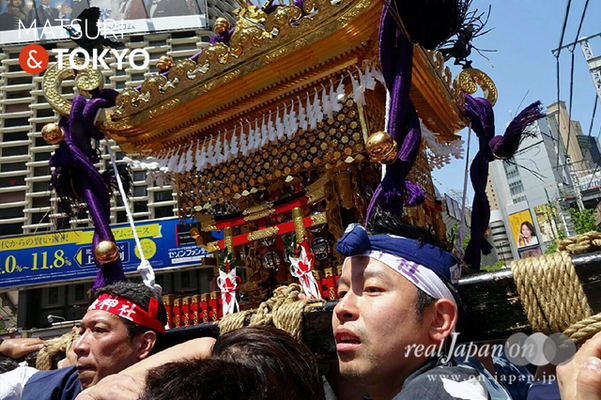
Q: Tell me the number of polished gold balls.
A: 5